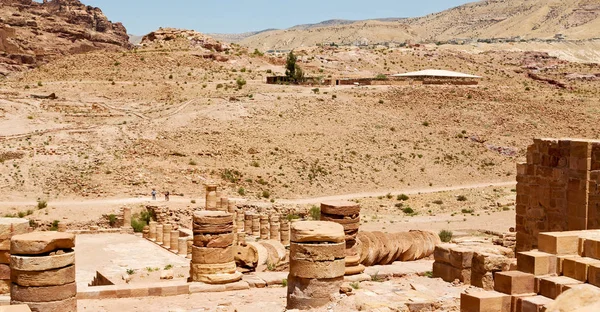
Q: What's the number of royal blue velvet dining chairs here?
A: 0